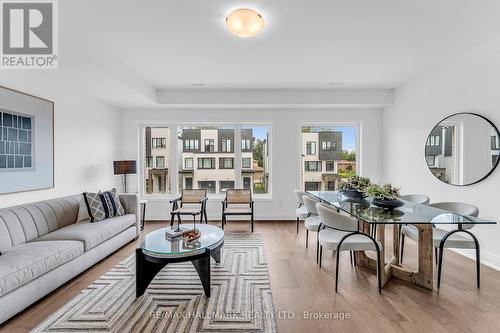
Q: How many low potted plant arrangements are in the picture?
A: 2